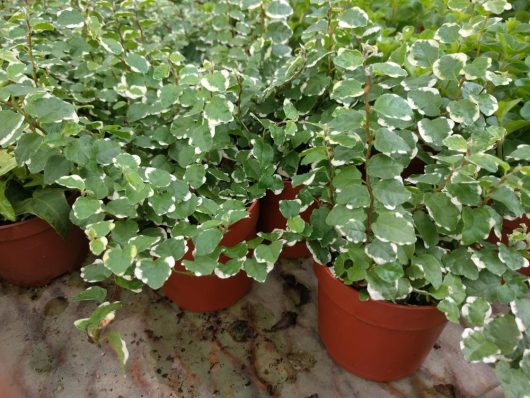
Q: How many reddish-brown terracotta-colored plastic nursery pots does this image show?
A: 5